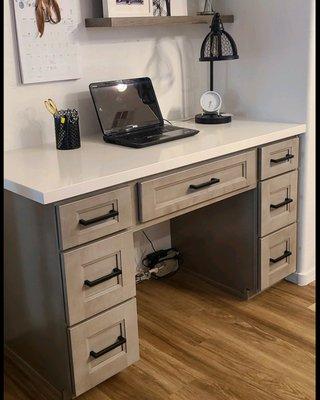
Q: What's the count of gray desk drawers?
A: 7